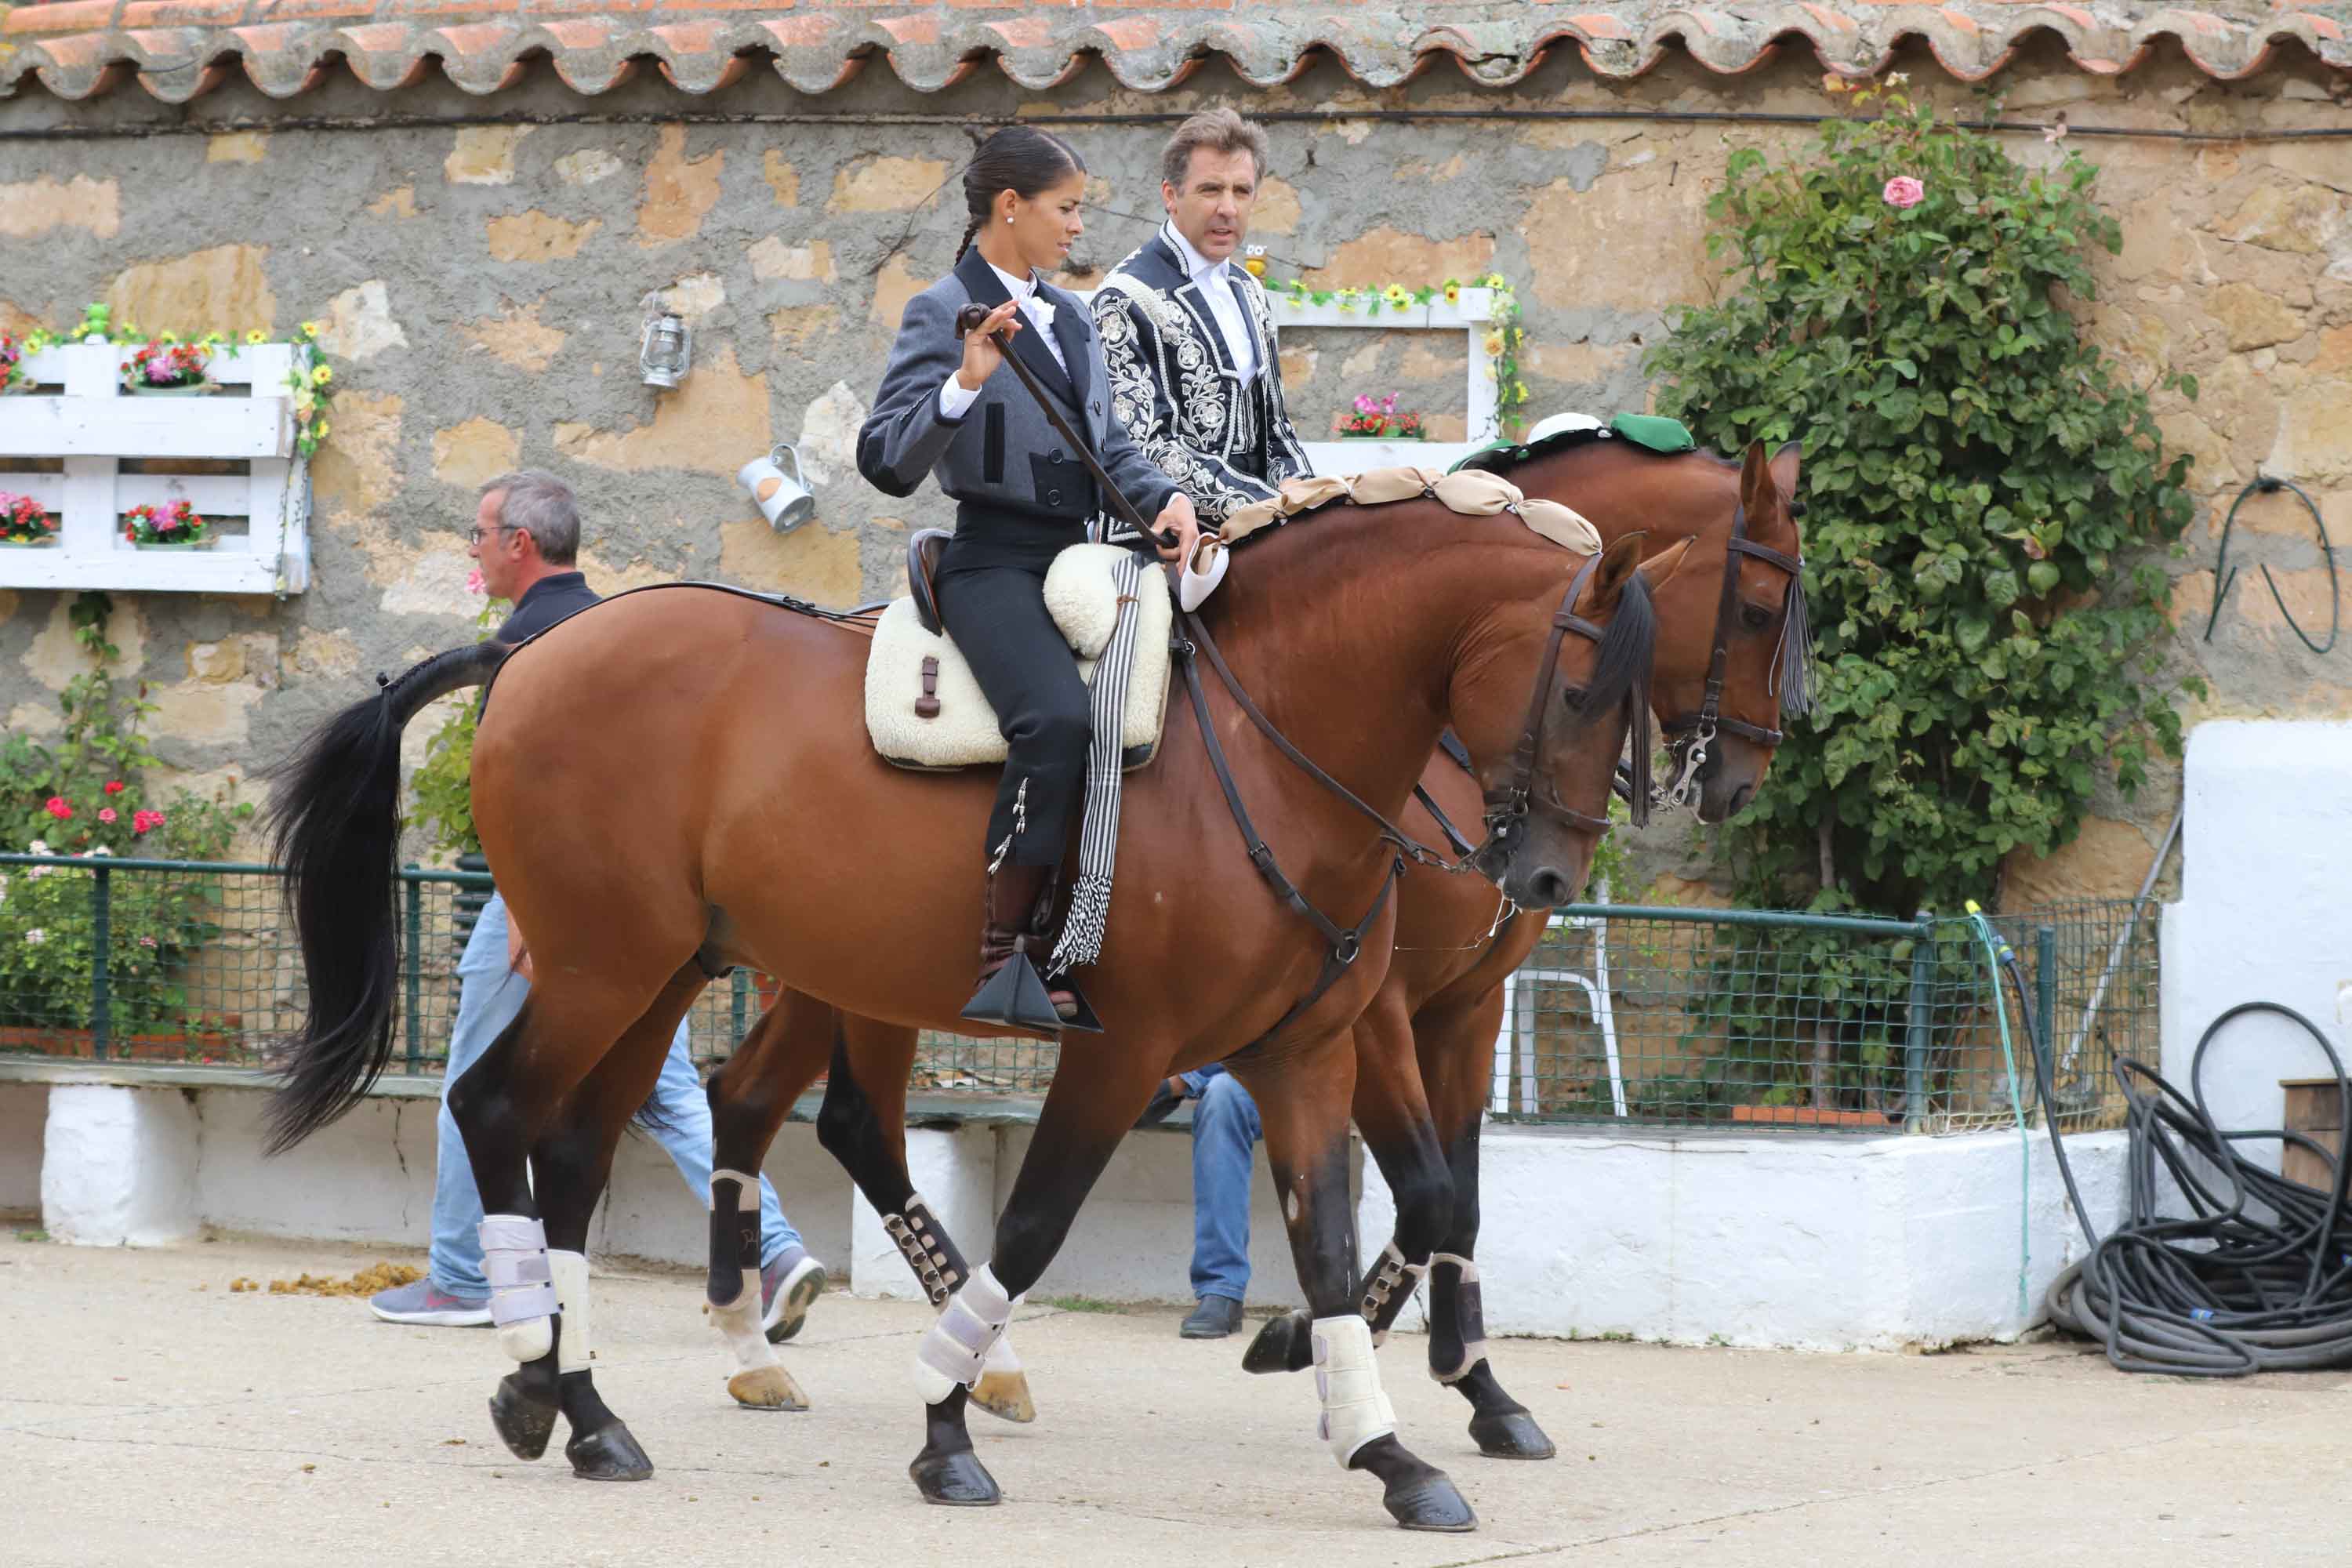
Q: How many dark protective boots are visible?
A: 4